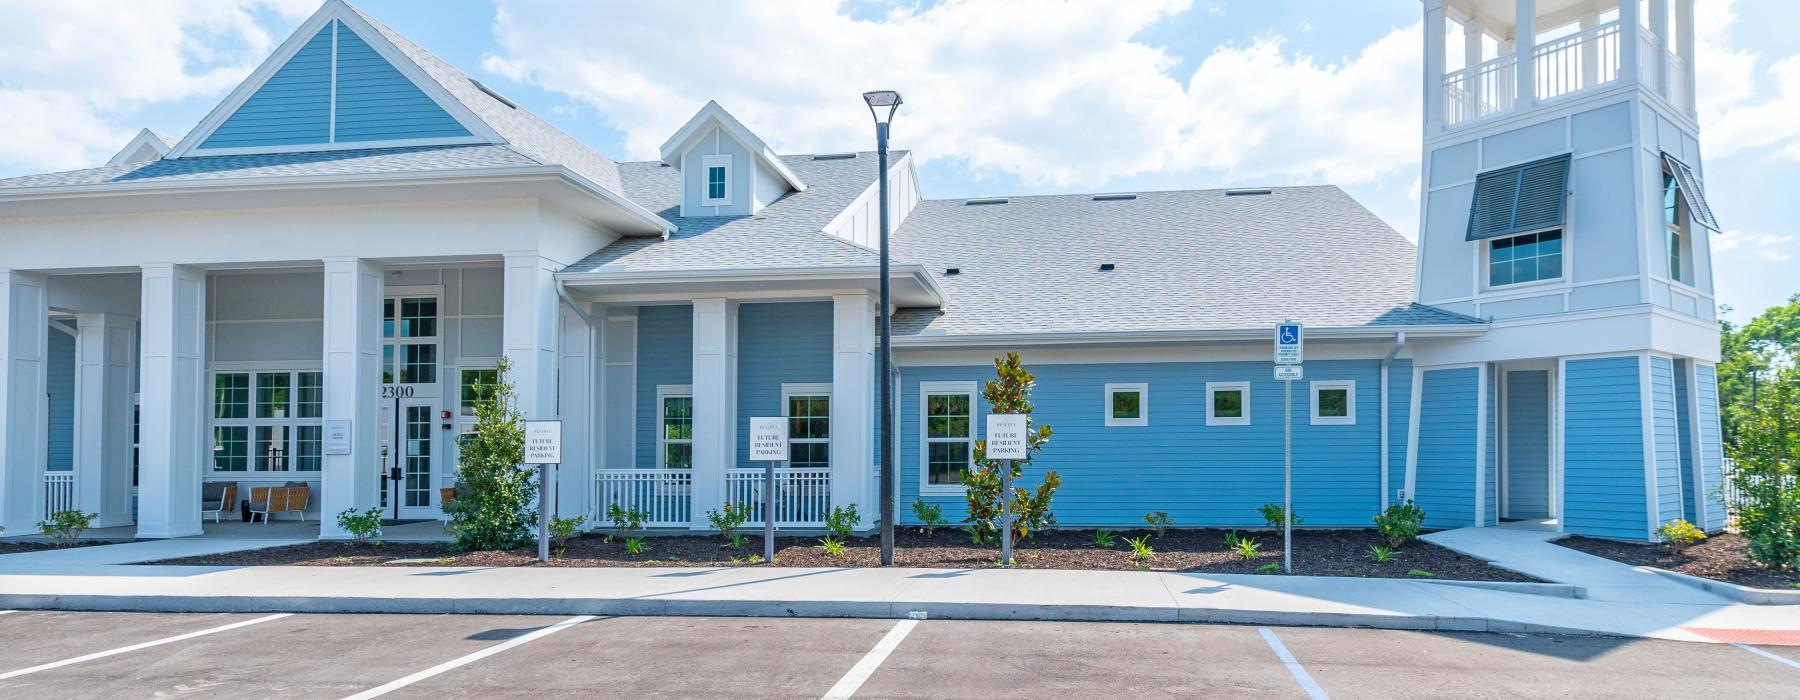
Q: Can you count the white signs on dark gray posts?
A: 3